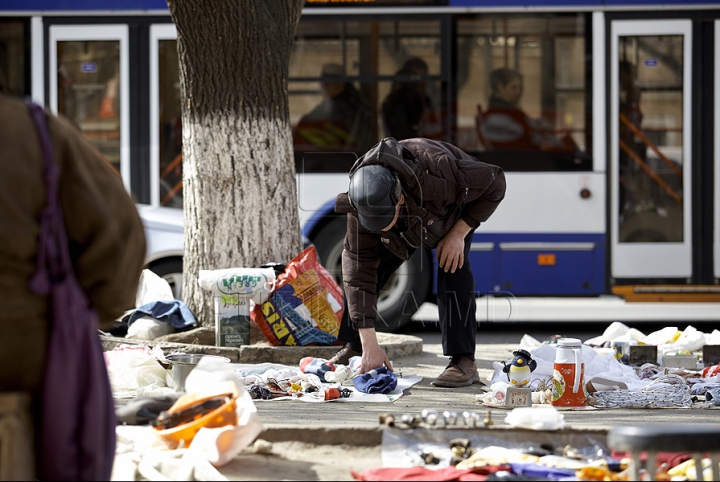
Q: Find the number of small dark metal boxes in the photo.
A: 2